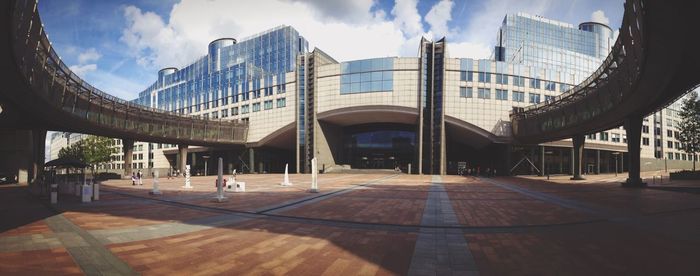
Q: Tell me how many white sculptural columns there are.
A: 5